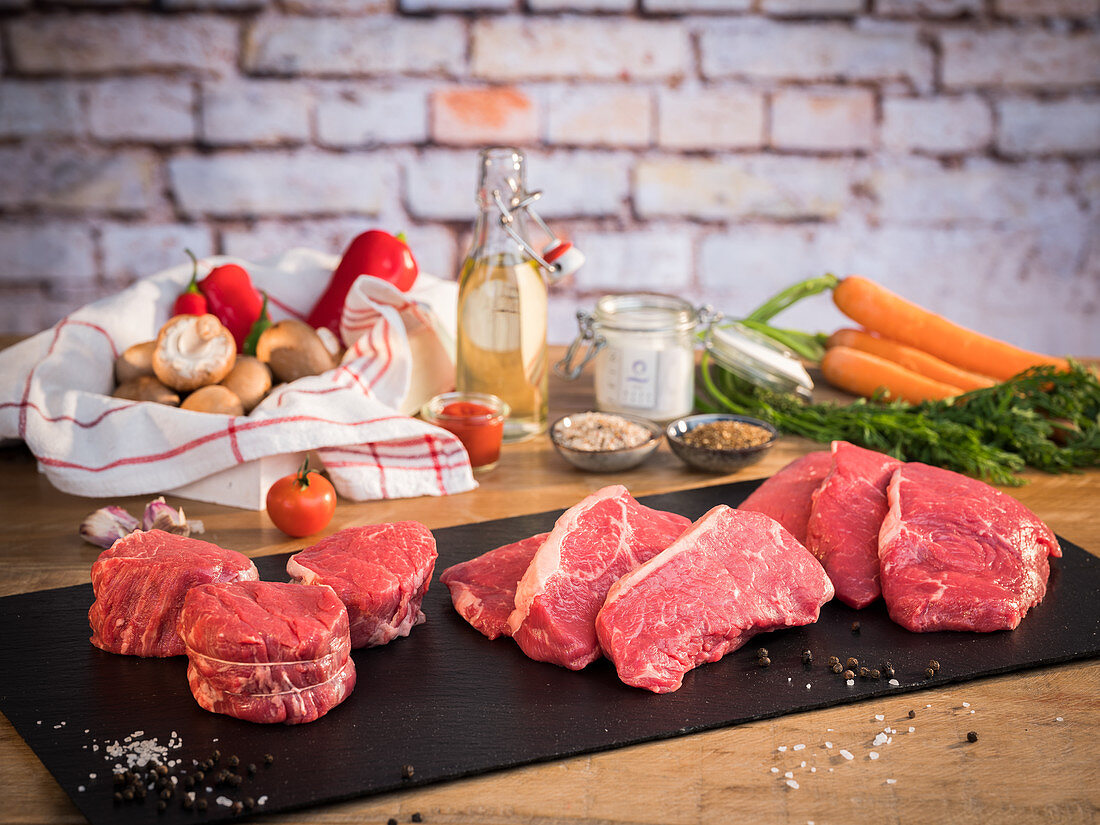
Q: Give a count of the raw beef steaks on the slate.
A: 9